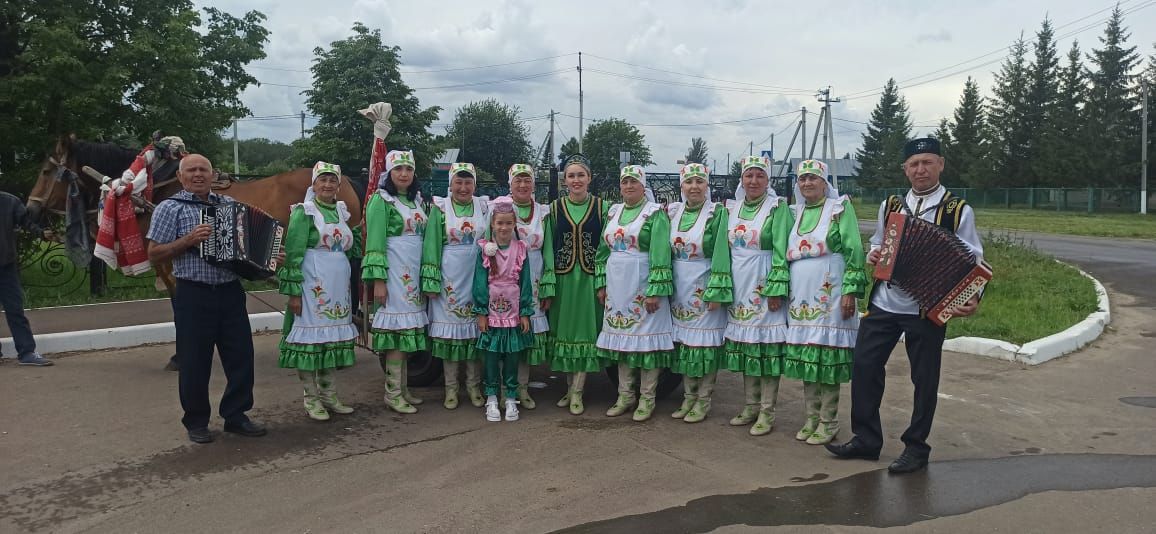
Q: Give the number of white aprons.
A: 8